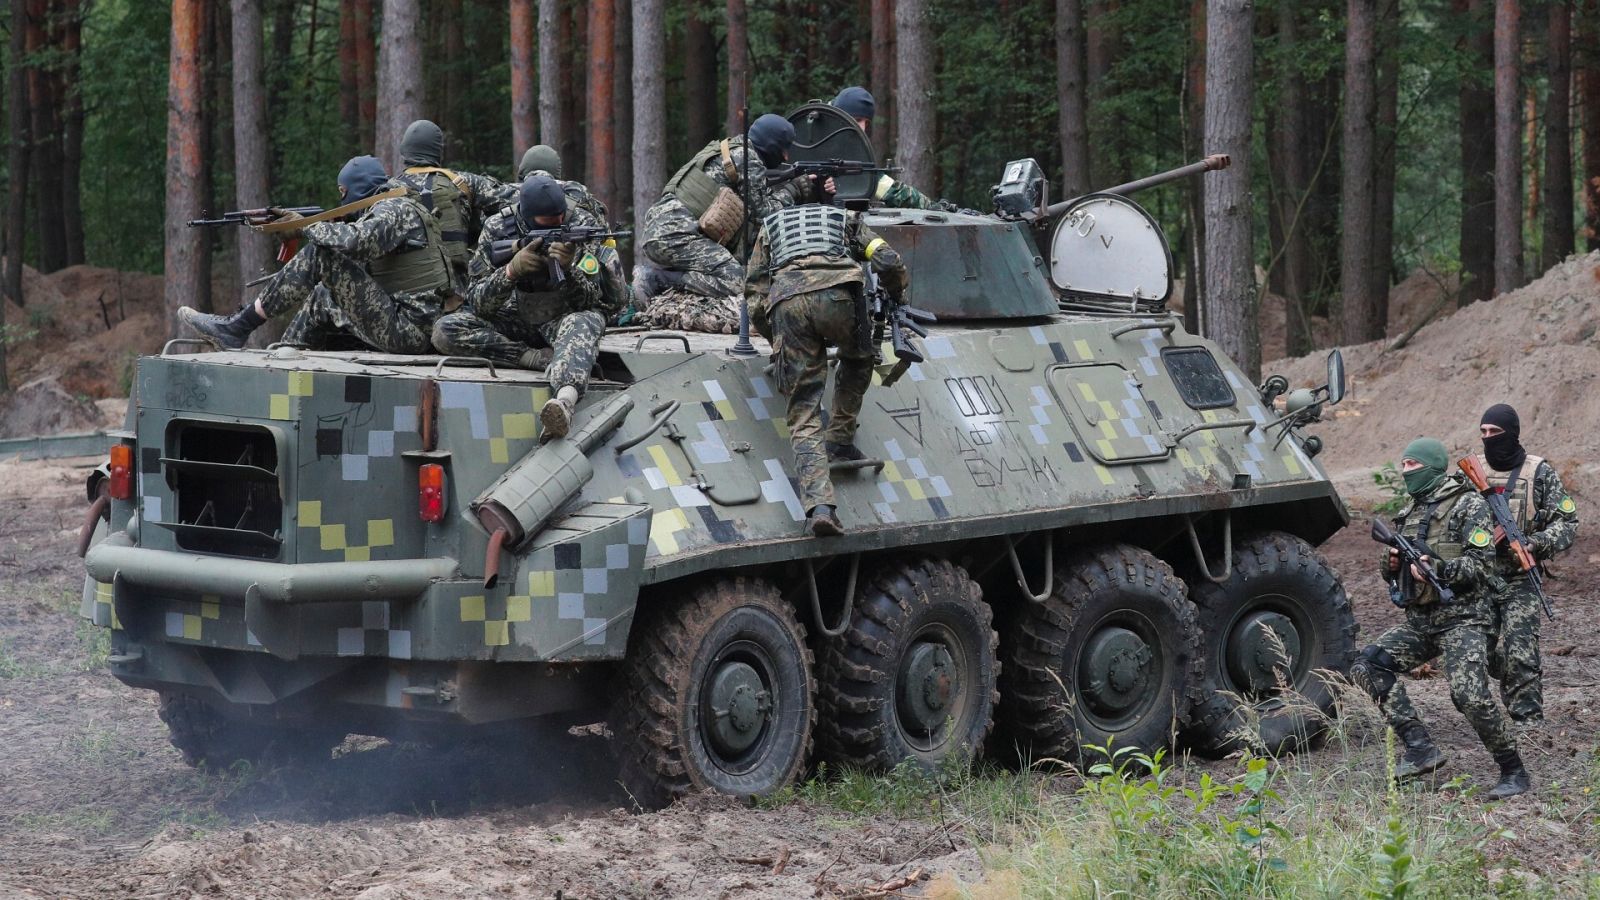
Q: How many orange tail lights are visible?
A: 2